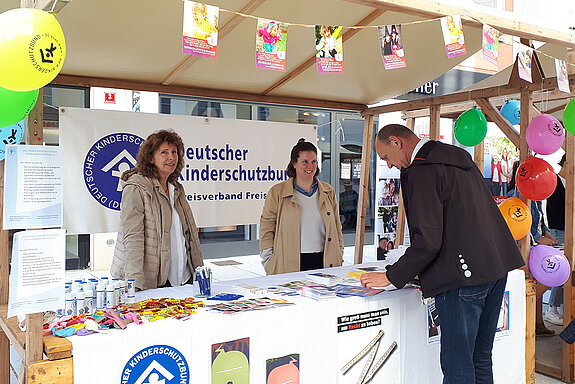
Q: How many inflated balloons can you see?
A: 10